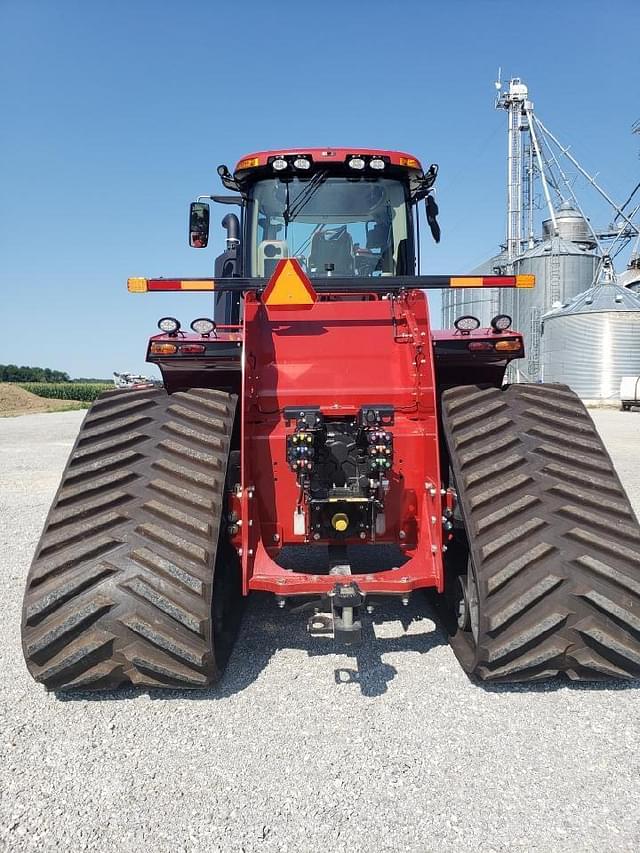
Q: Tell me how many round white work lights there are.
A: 8